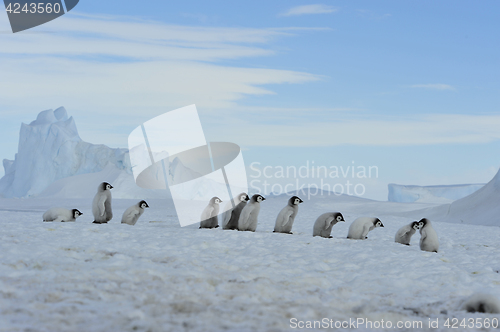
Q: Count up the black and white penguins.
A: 11